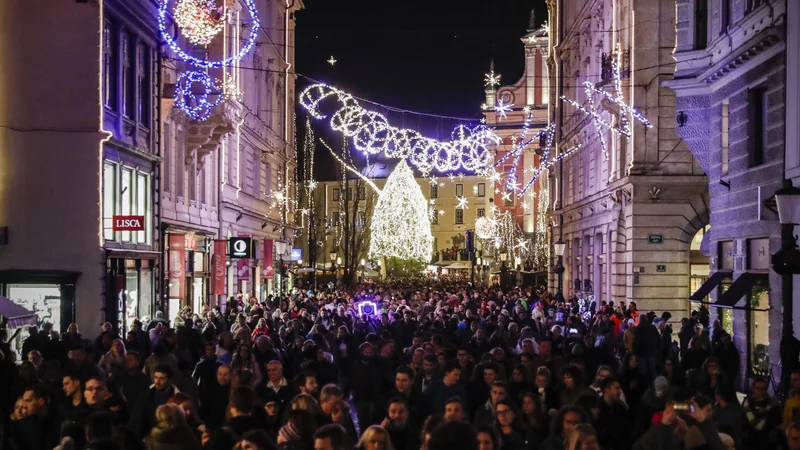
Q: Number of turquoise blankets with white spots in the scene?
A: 0